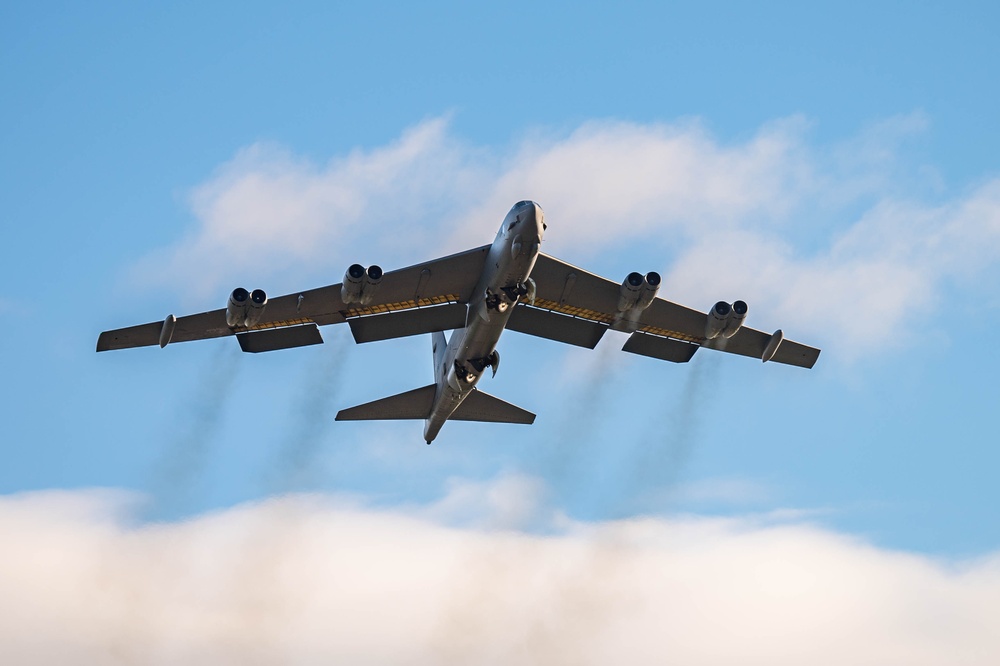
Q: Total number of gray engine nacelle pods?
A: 4